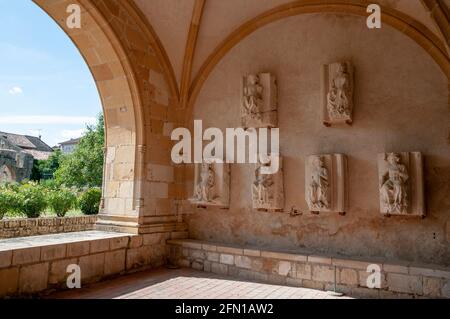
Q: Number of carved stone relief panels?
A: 6